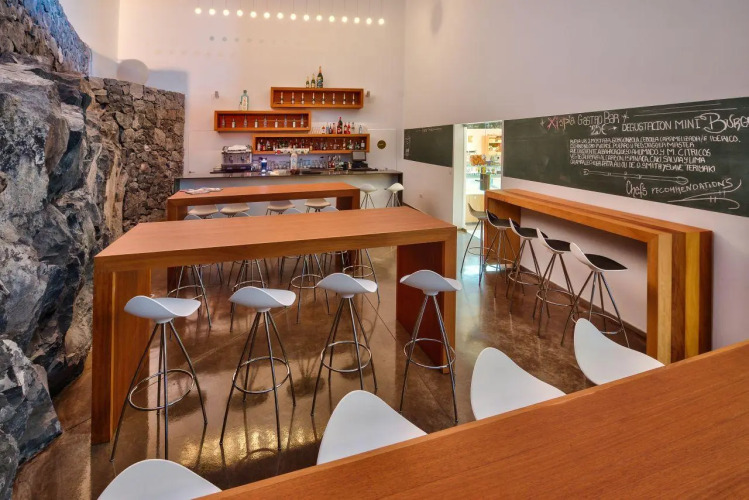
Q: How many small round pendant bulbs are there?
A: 15